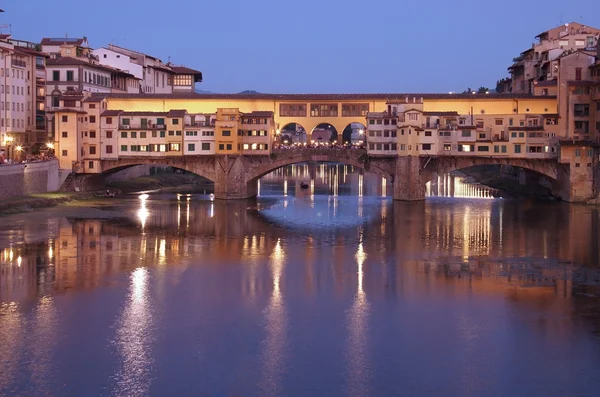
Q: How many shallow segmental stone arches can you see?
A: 3